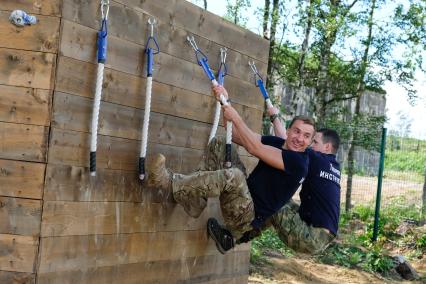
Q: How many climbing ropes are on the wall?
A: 5